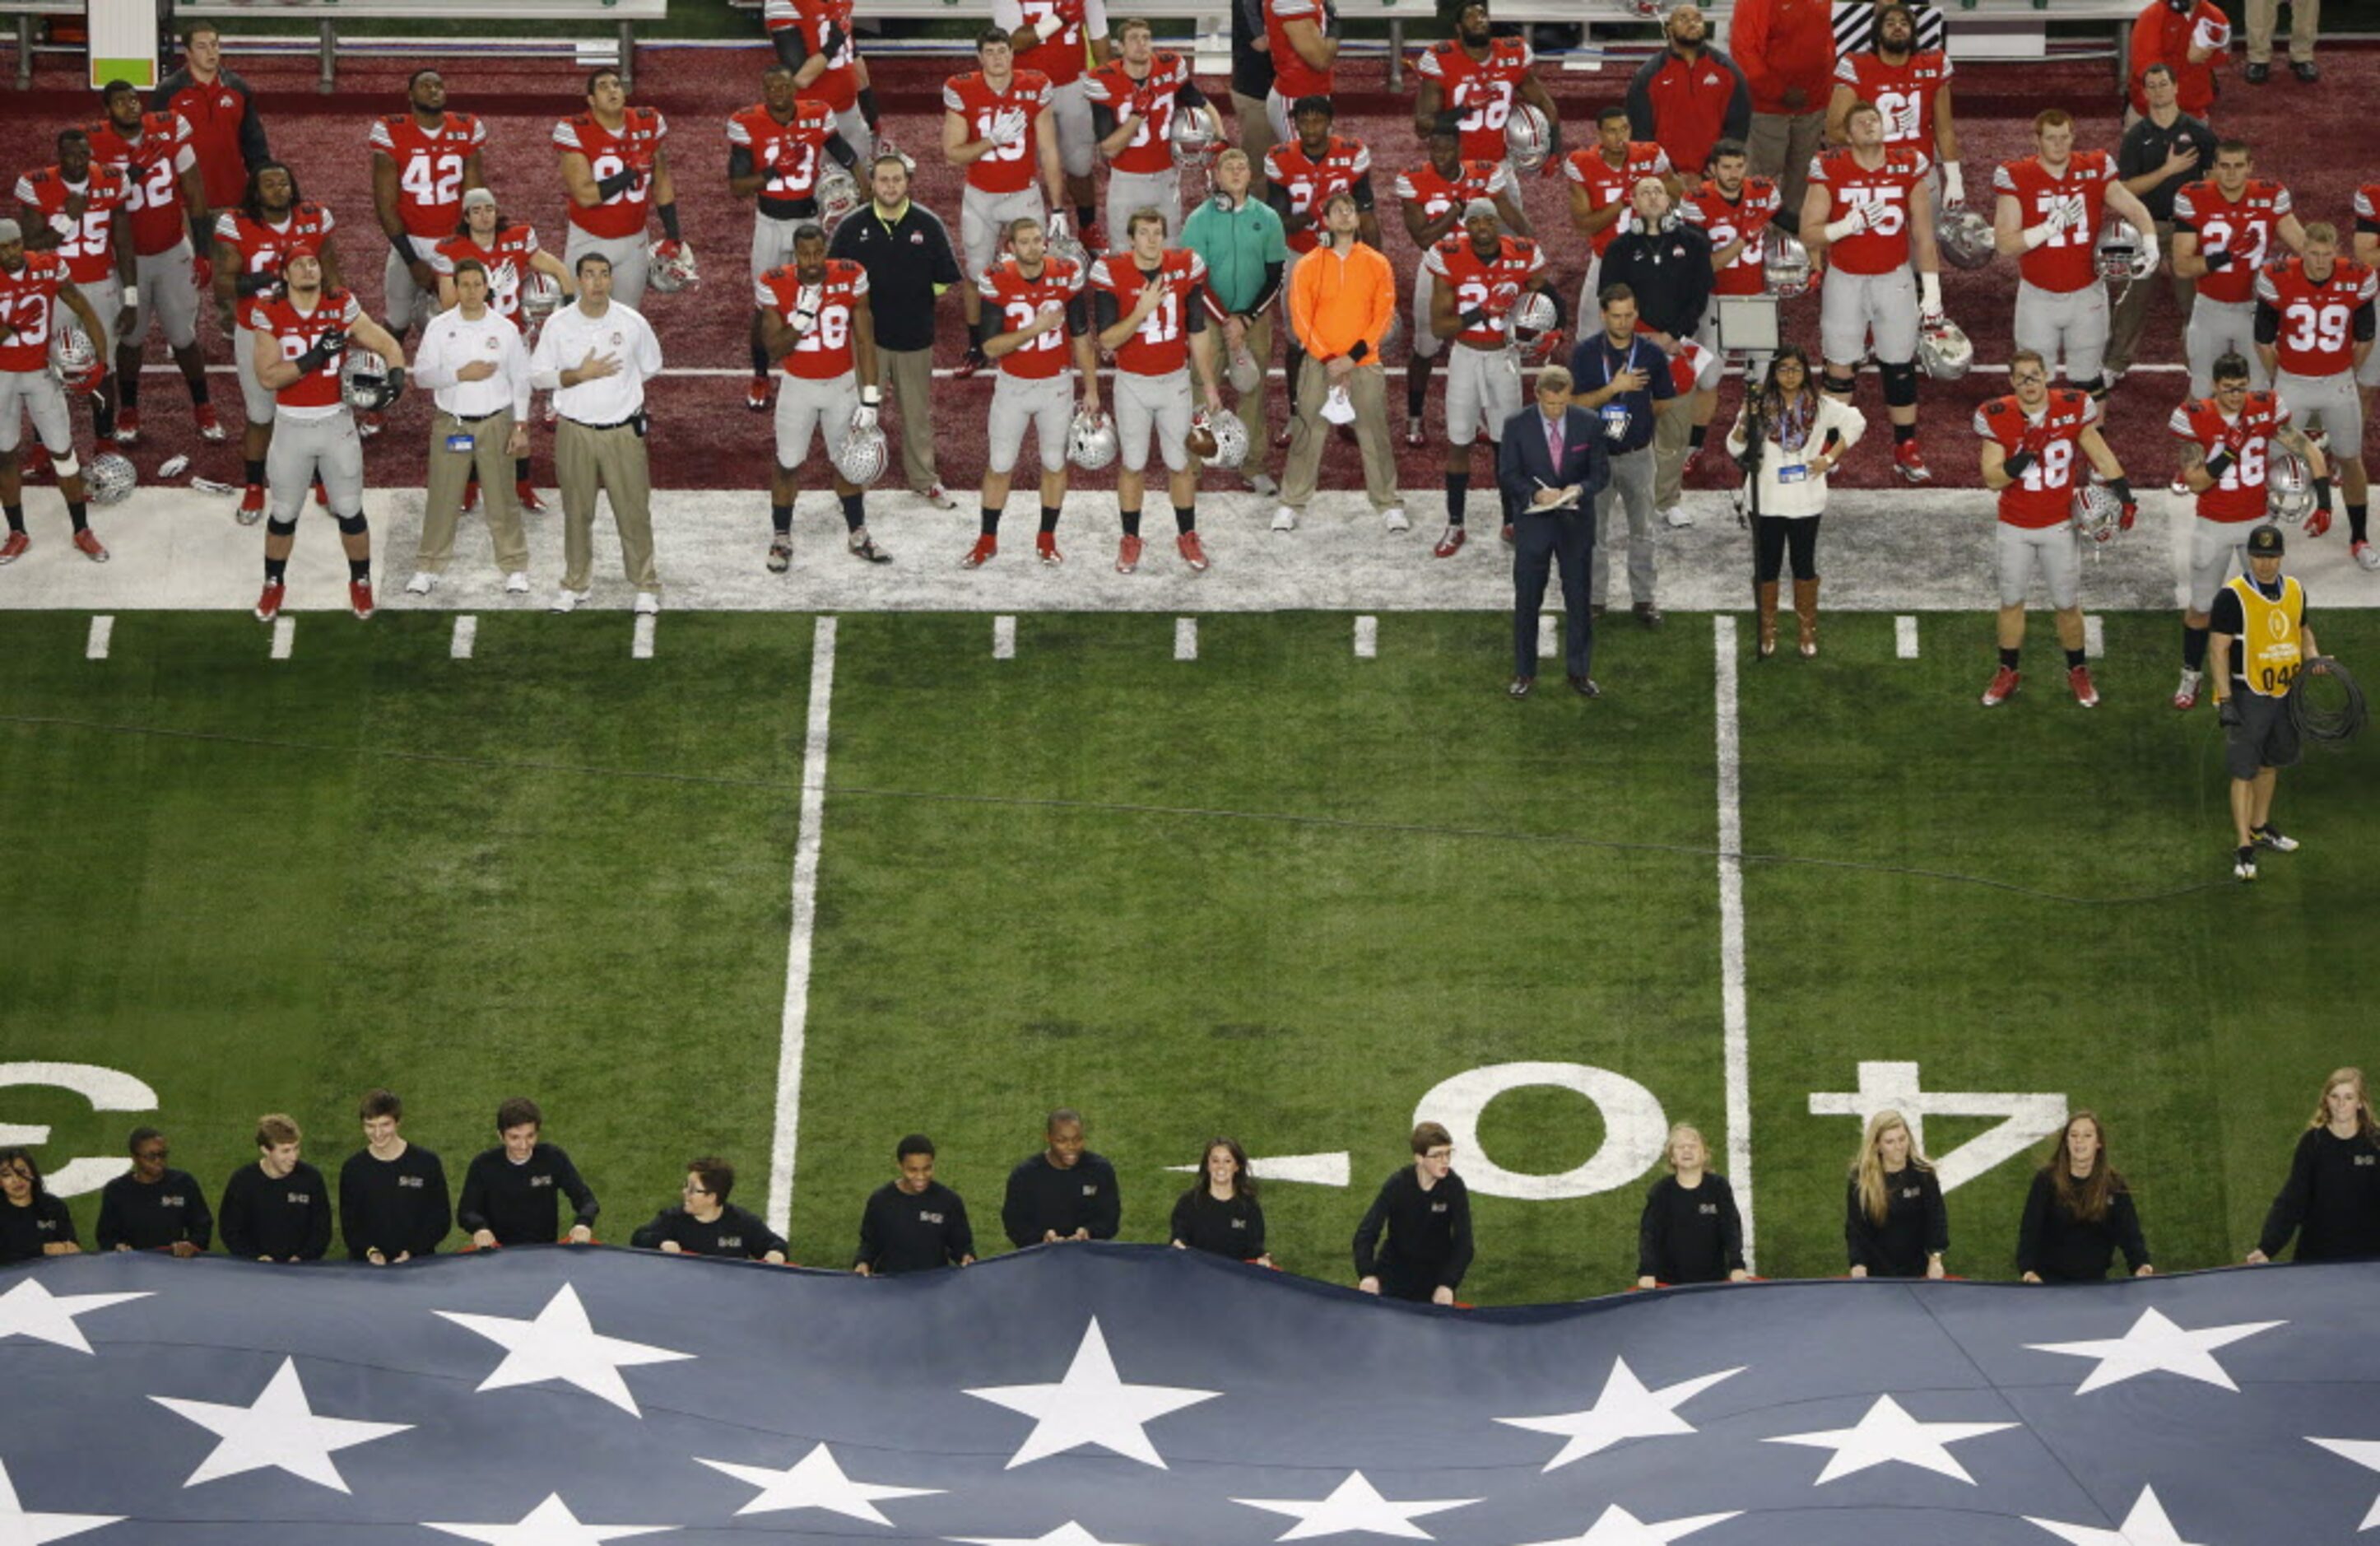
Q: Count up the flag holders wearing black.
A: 14